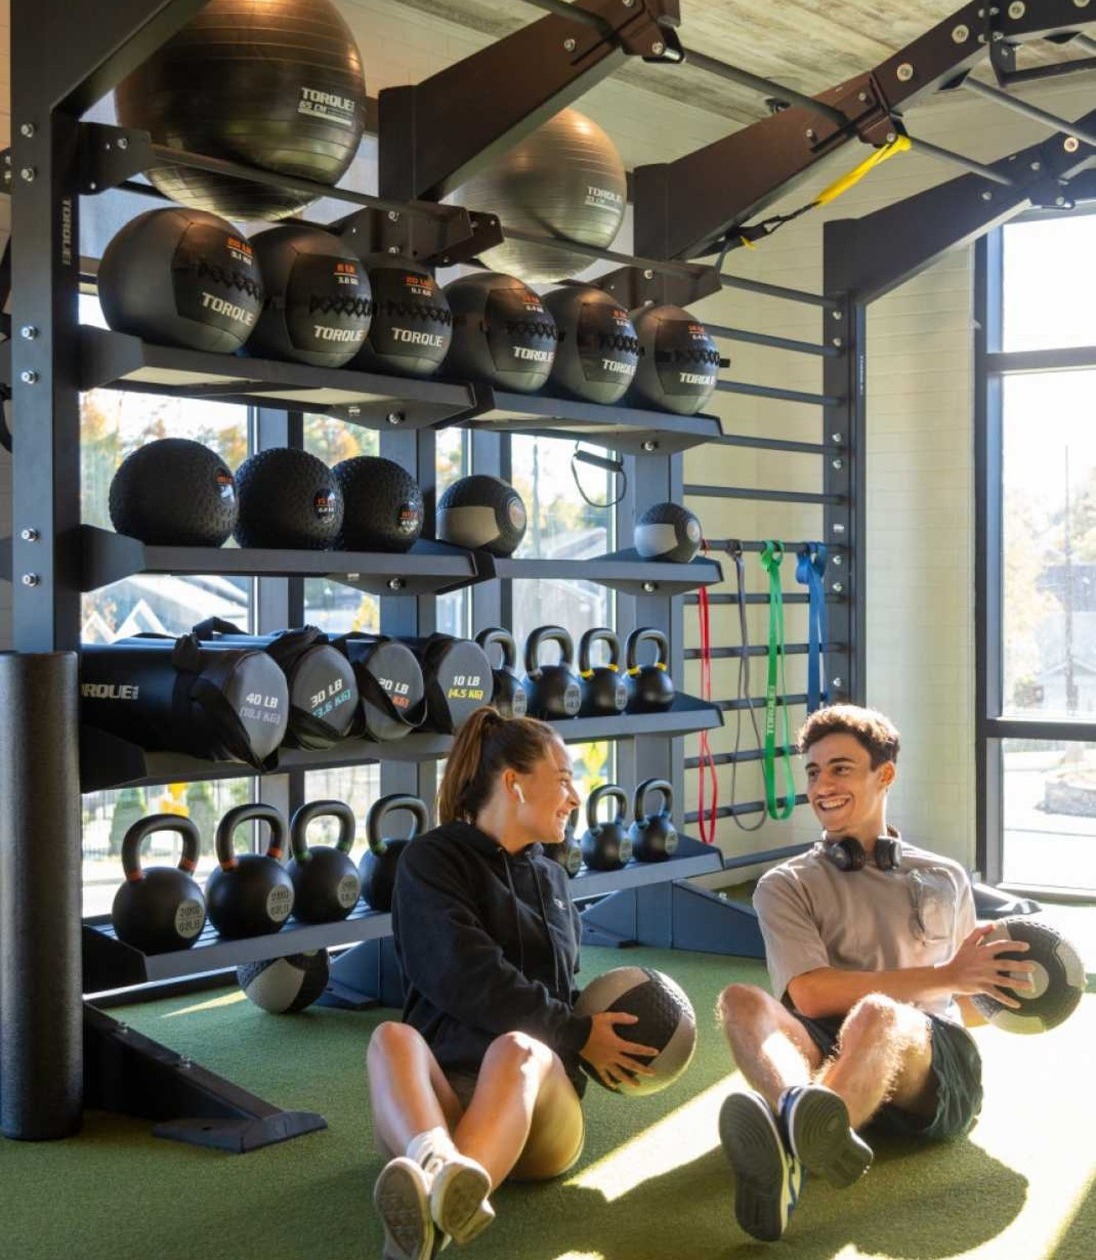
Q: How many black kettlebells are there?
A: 11